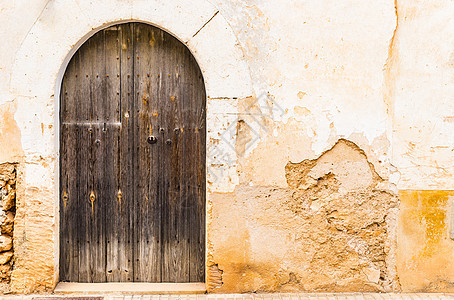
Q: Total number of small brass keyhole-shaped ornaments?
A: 3